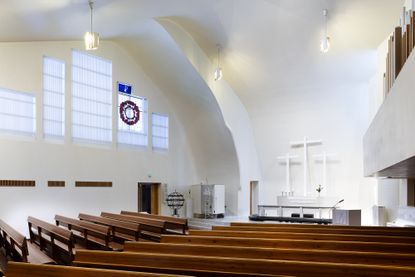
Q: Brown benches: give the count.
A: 13